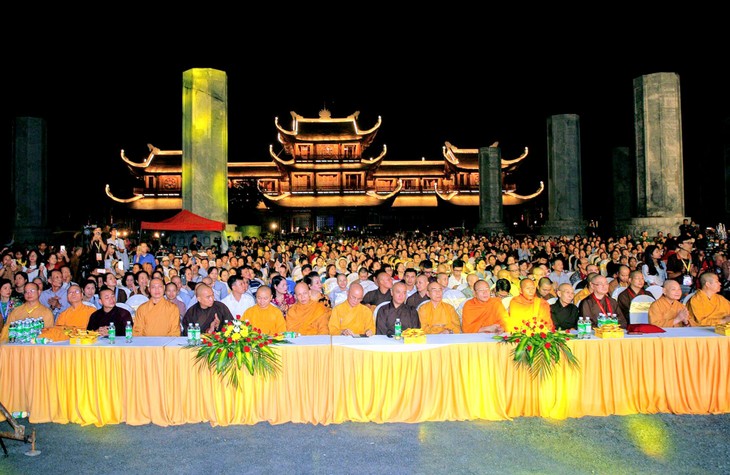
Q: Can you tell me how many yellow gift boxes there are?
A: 4